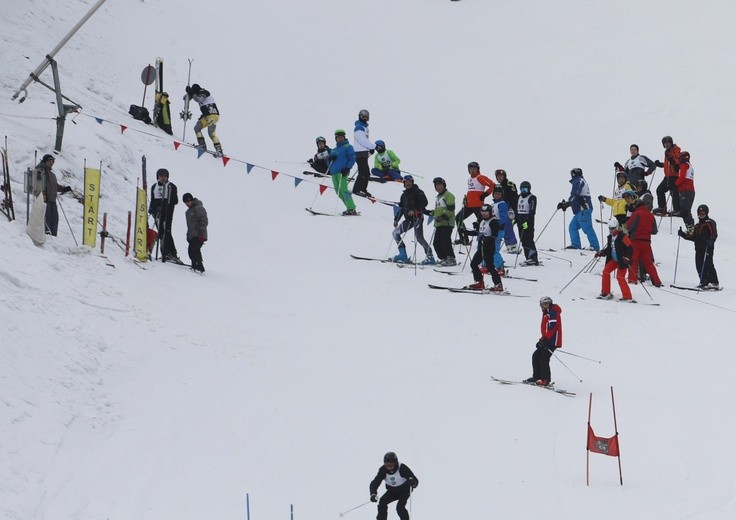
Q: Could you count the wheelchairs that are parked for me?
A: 0